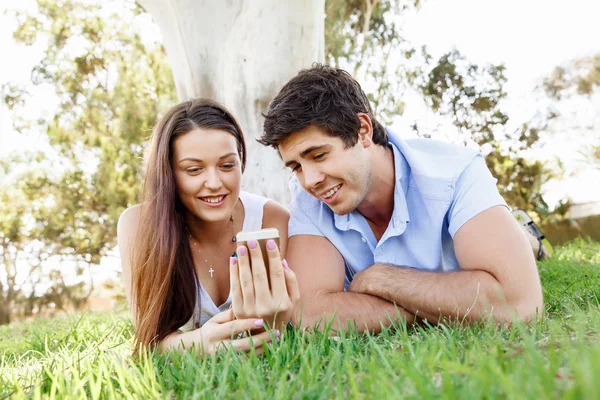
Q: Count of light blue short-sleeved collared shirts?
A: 1